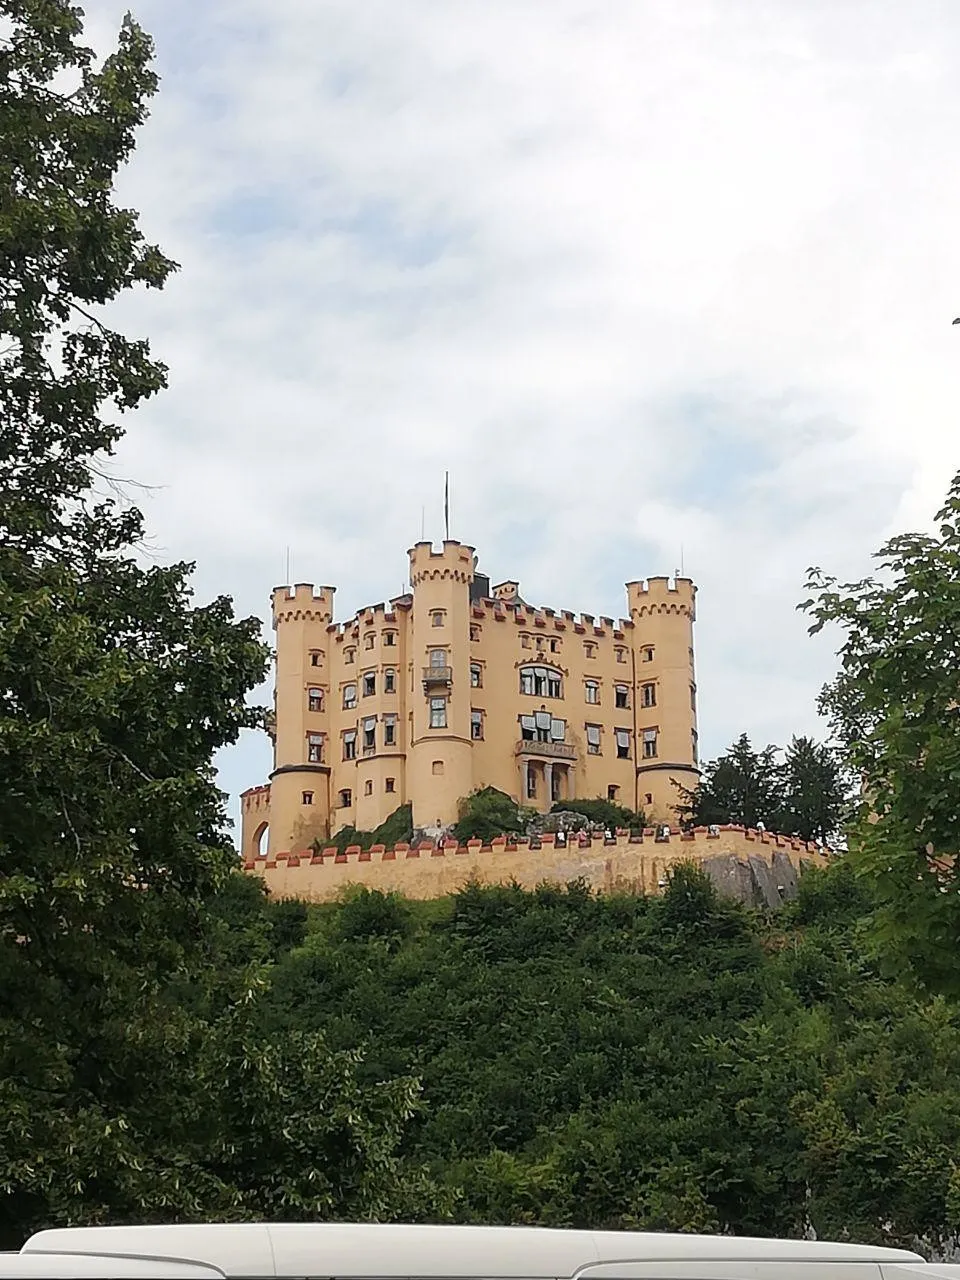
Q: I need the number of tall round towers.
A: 3